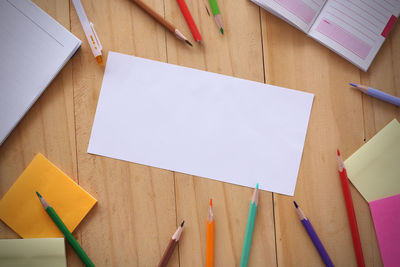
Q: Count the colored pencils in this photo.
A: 10